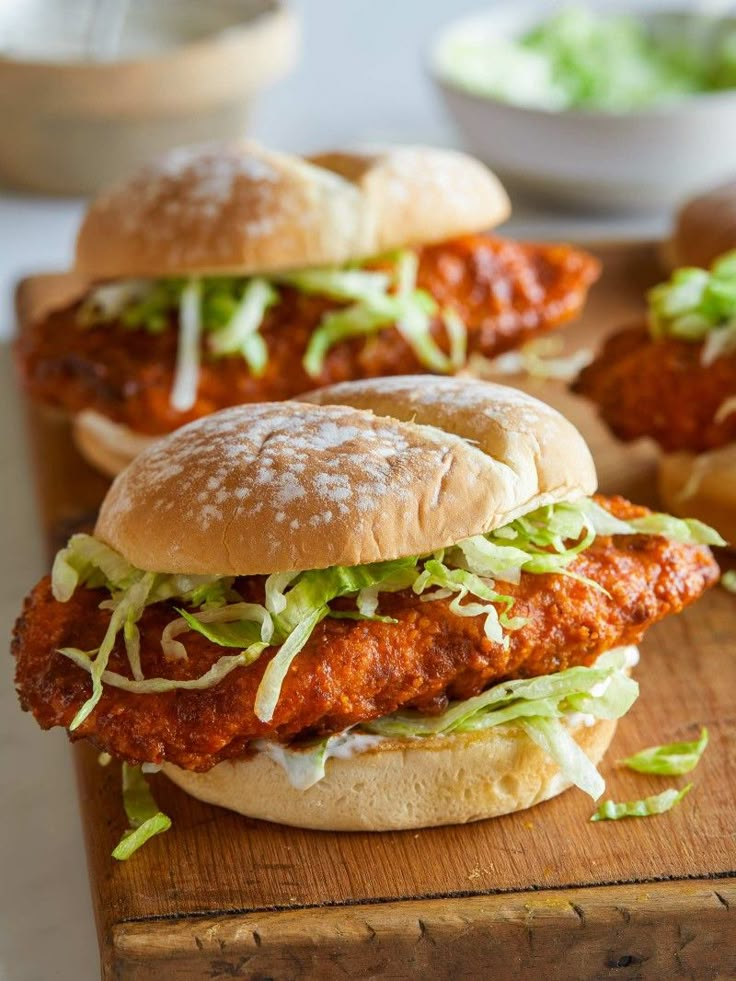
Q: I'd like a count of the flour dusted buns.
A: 2